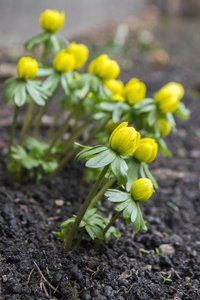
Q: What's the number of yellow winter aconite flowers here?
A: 12